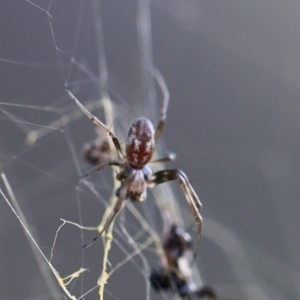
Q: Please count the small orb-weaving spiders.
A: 1